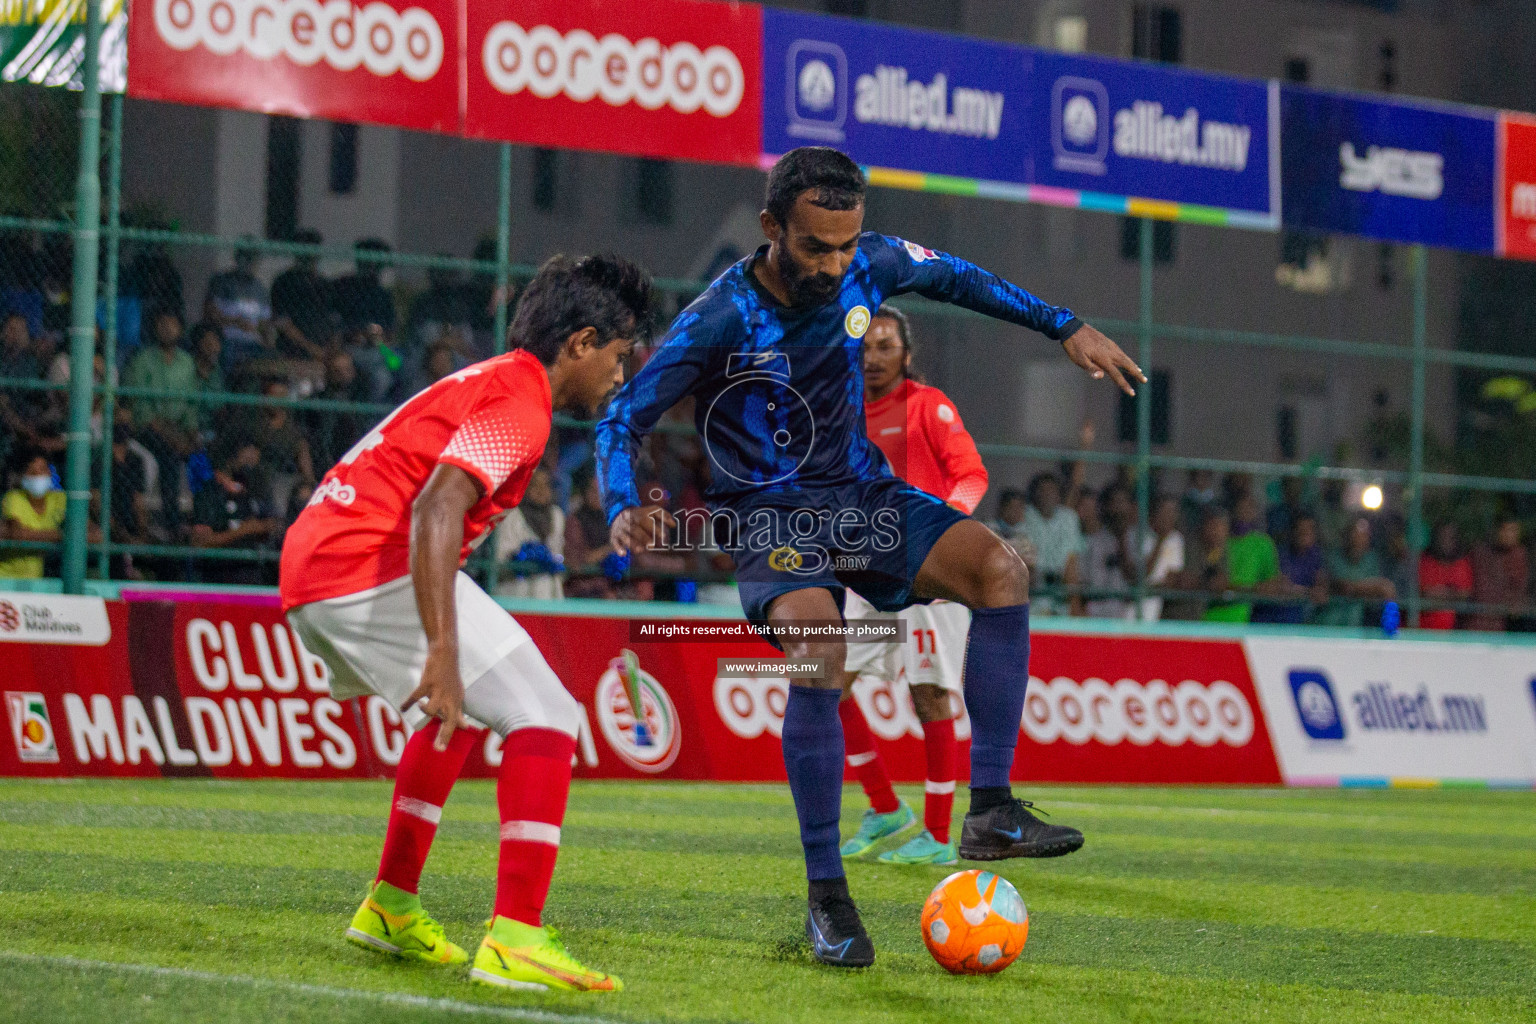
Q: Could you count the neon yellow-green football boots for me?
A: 2